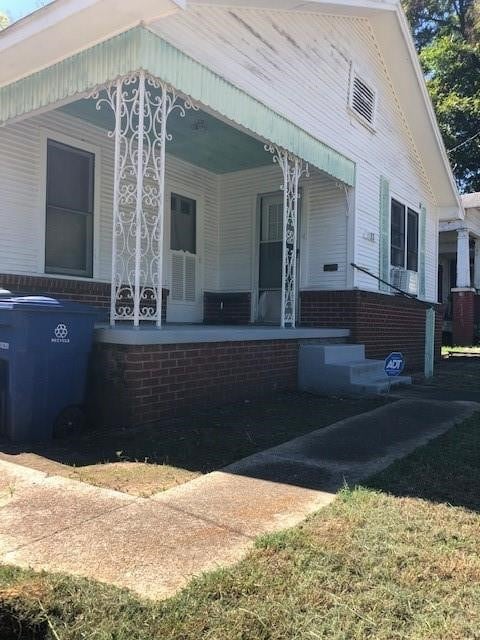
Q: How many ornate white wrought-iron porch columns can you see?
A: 2